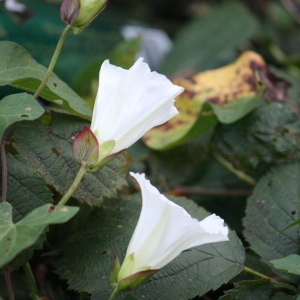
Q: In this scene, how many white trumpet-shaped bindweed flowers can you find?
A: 2